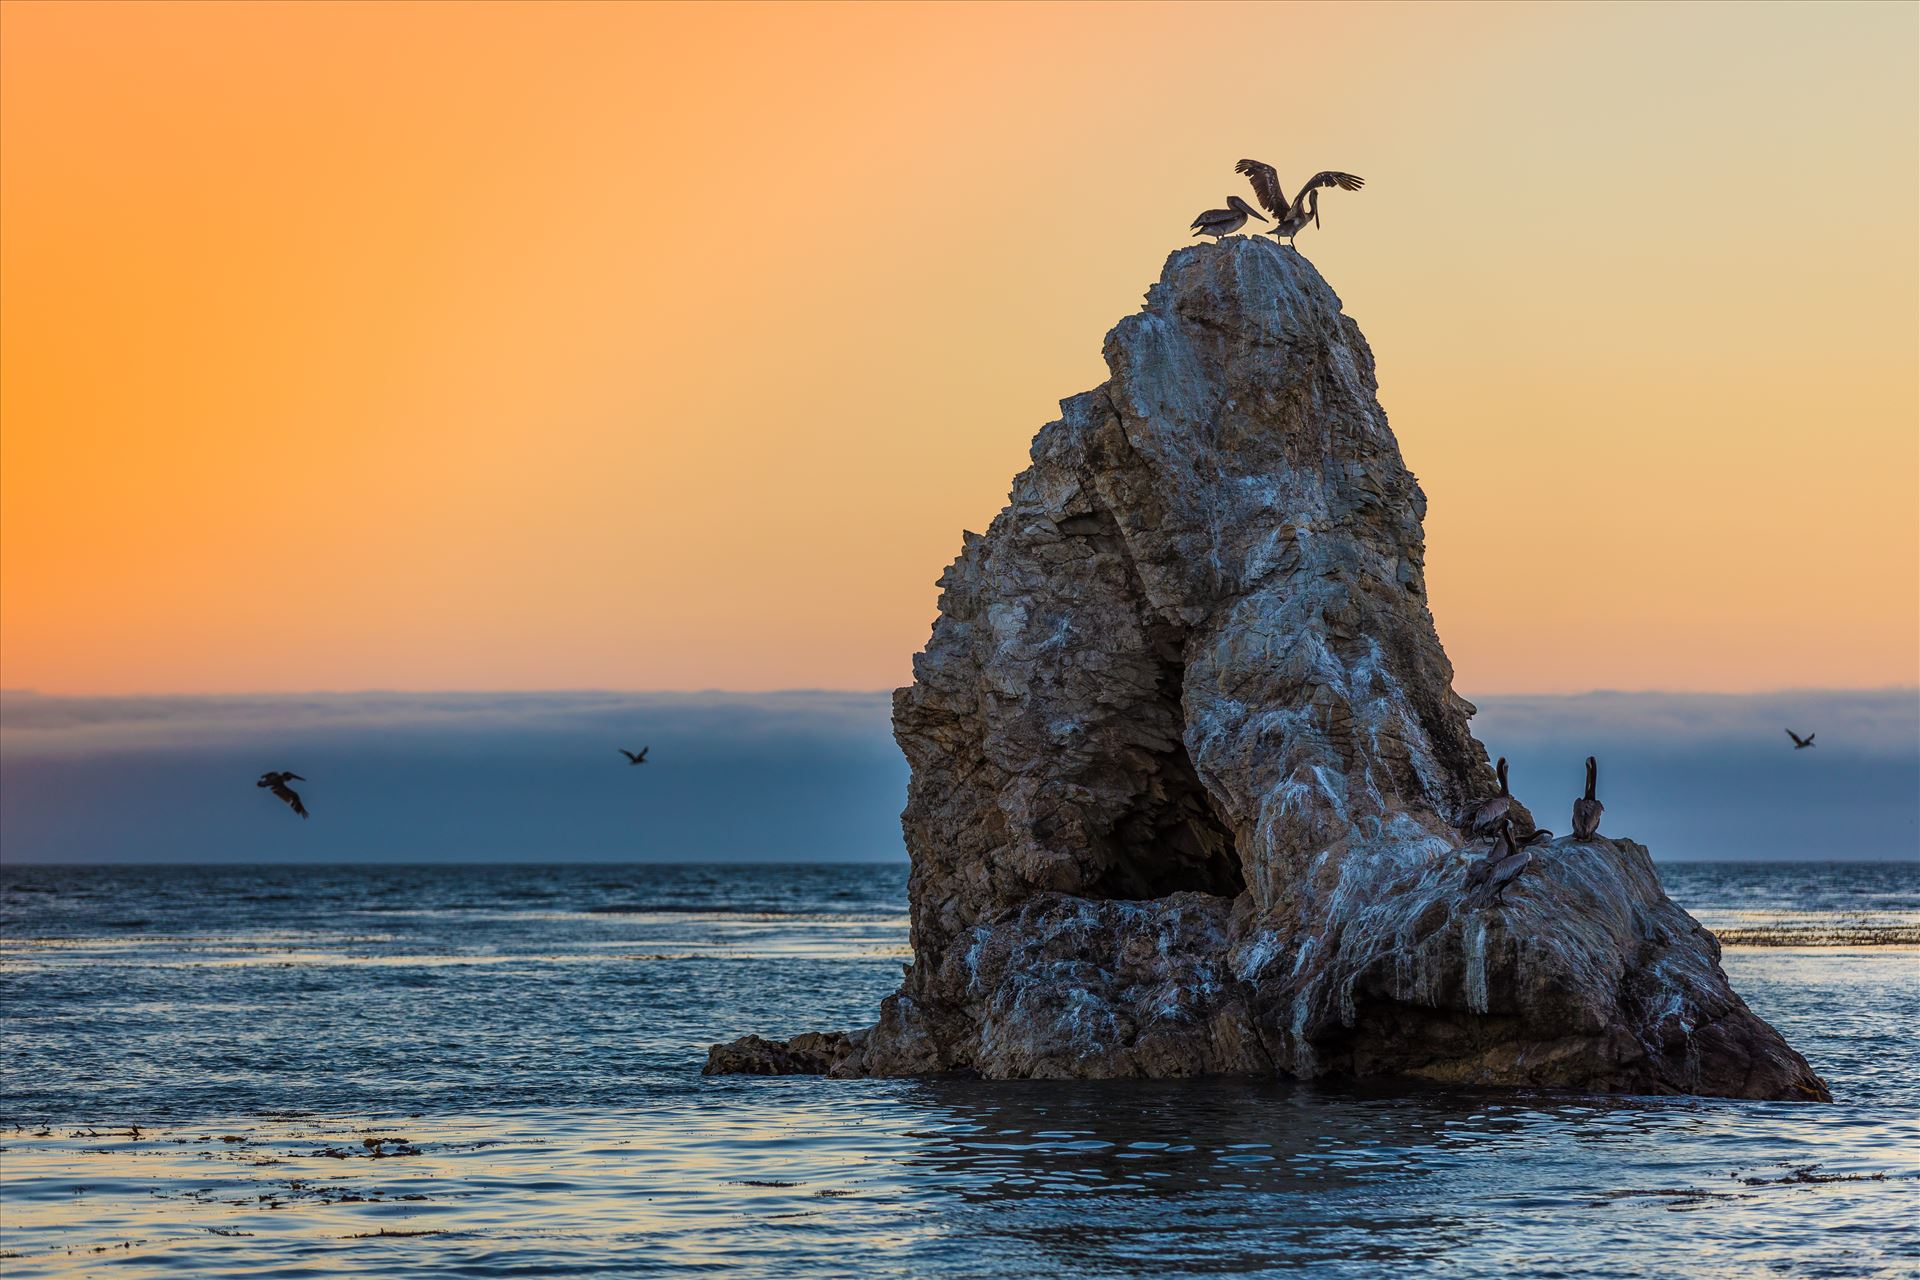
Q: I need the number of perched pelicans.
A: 6